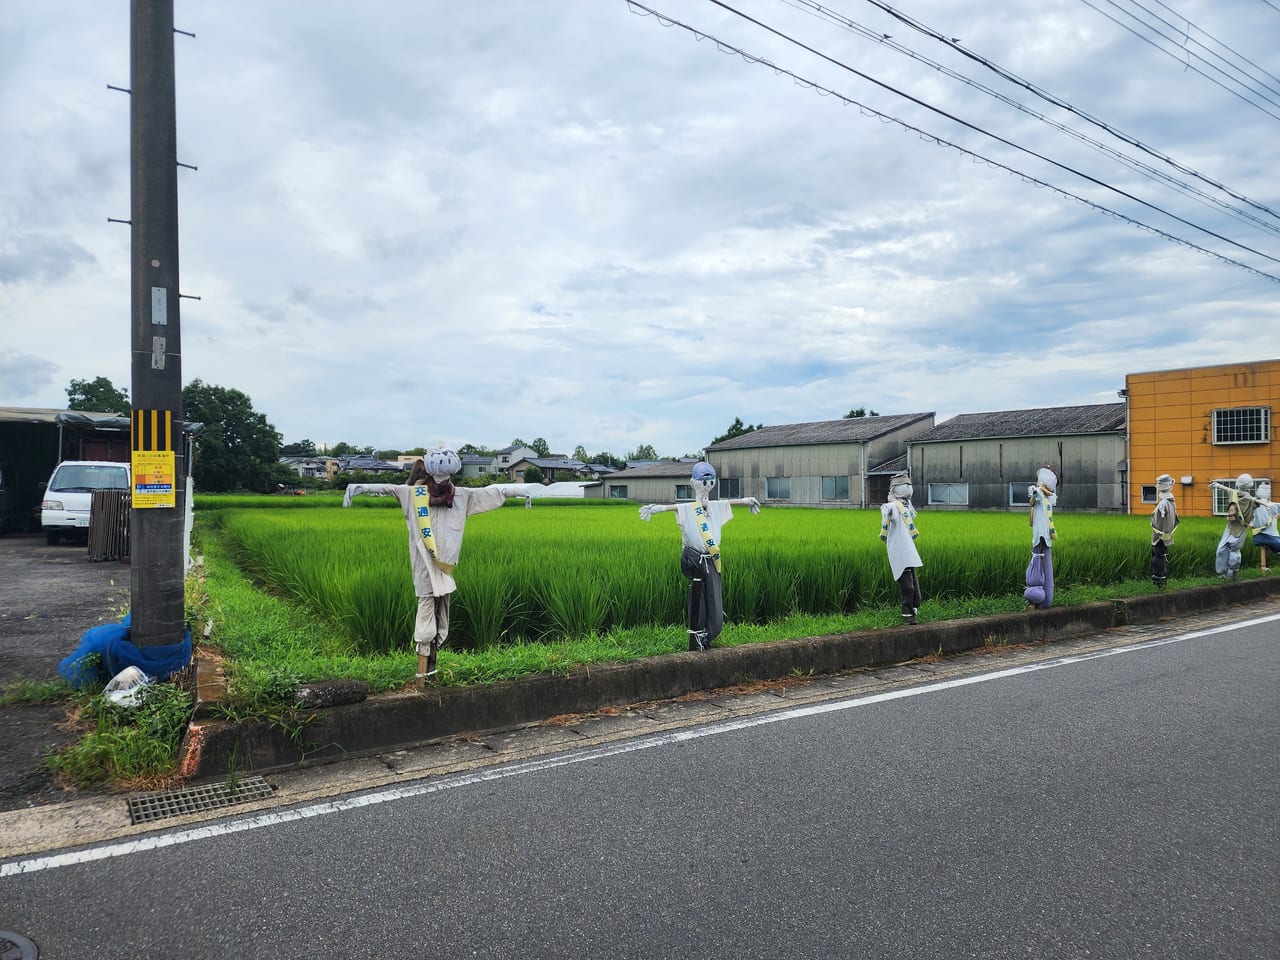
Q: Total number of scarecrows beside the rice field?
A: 7